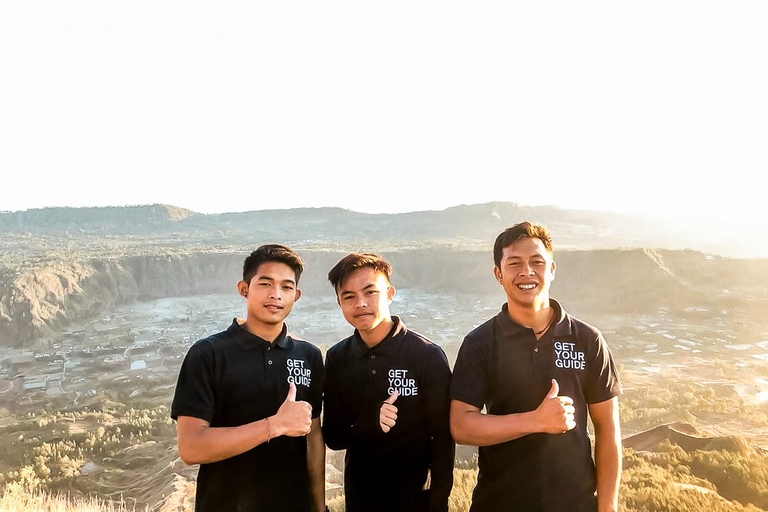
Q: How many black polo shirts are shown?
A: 3